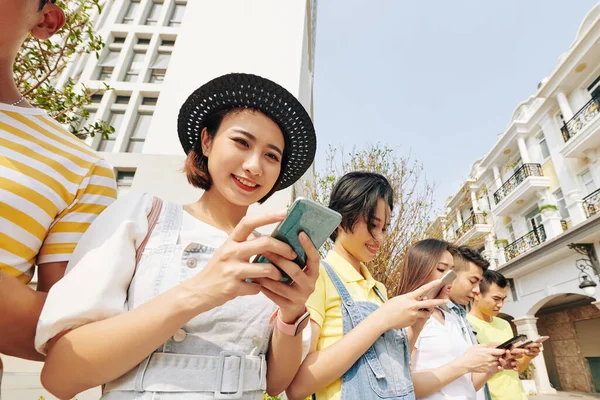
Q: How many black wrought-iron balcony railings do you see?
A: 5